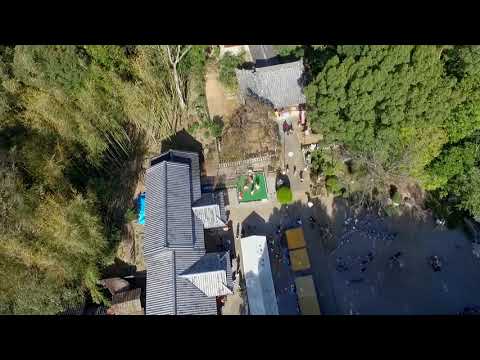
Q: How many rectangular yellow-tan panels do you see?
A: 3